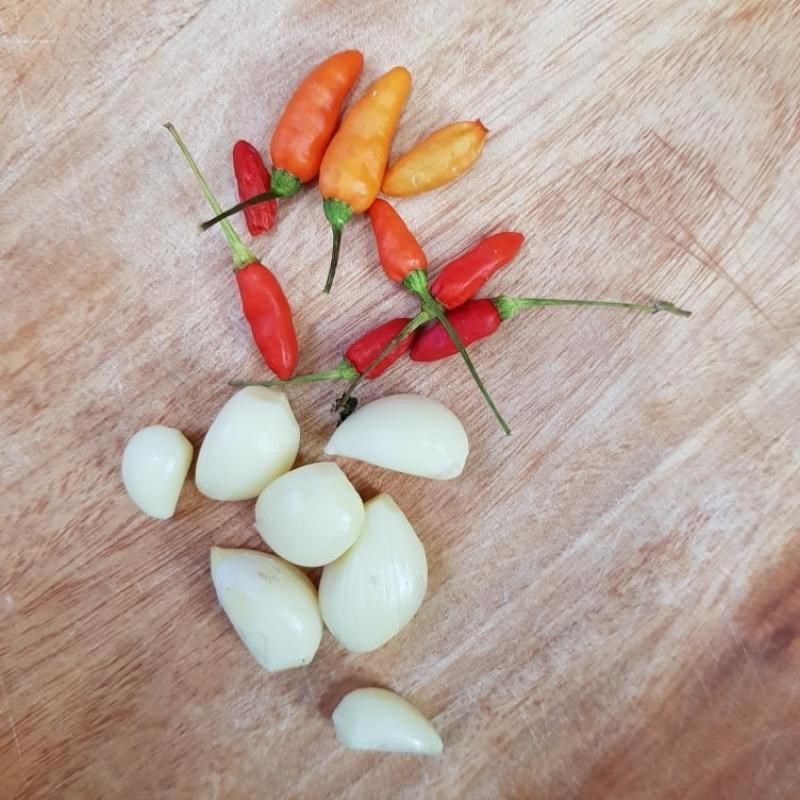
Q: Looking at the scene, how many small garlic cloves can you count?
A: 2